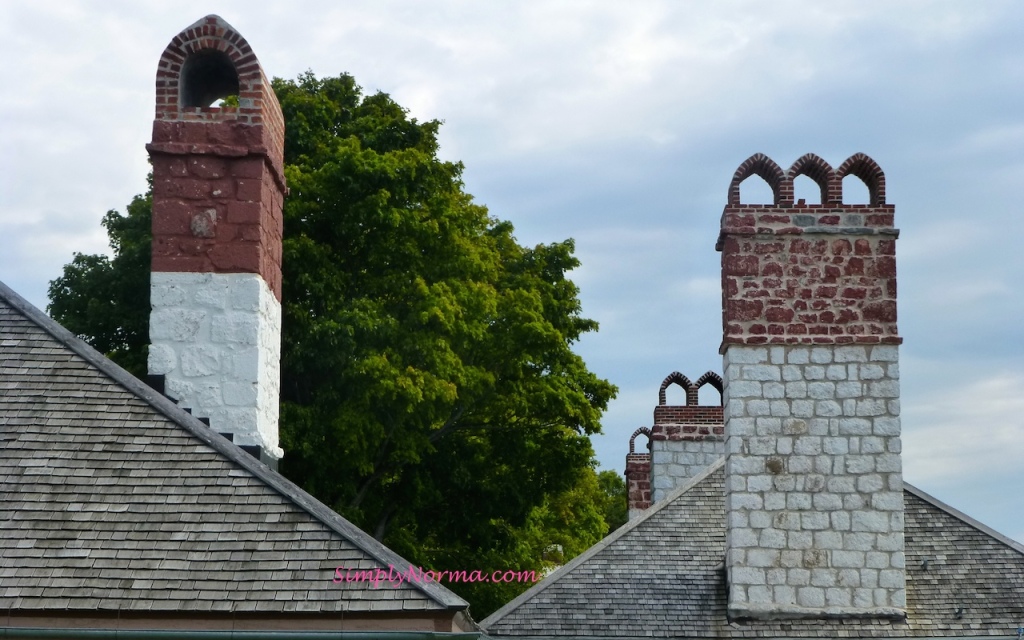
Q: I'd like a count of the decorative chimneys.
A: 4